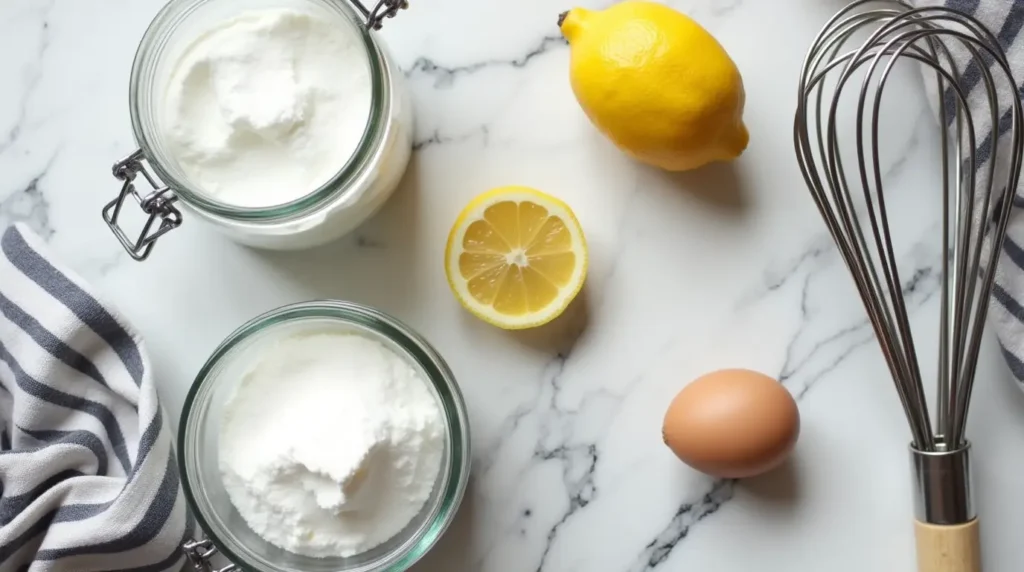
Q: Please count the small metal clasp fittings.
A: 3